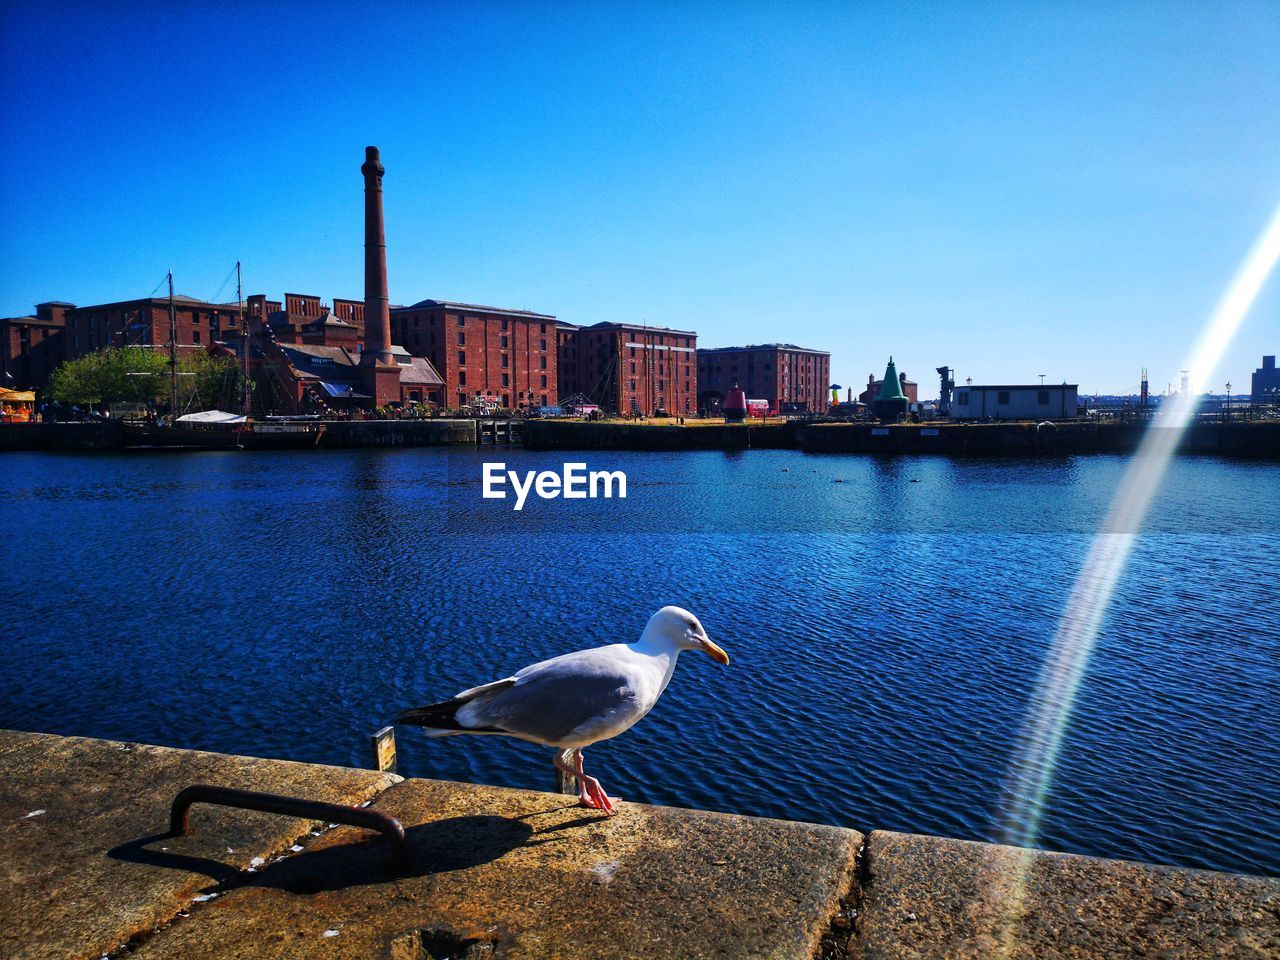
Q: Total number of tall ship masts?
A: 2